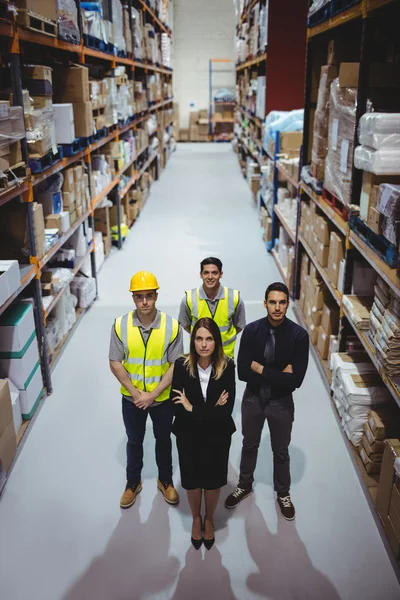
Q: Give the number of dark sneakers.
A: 2